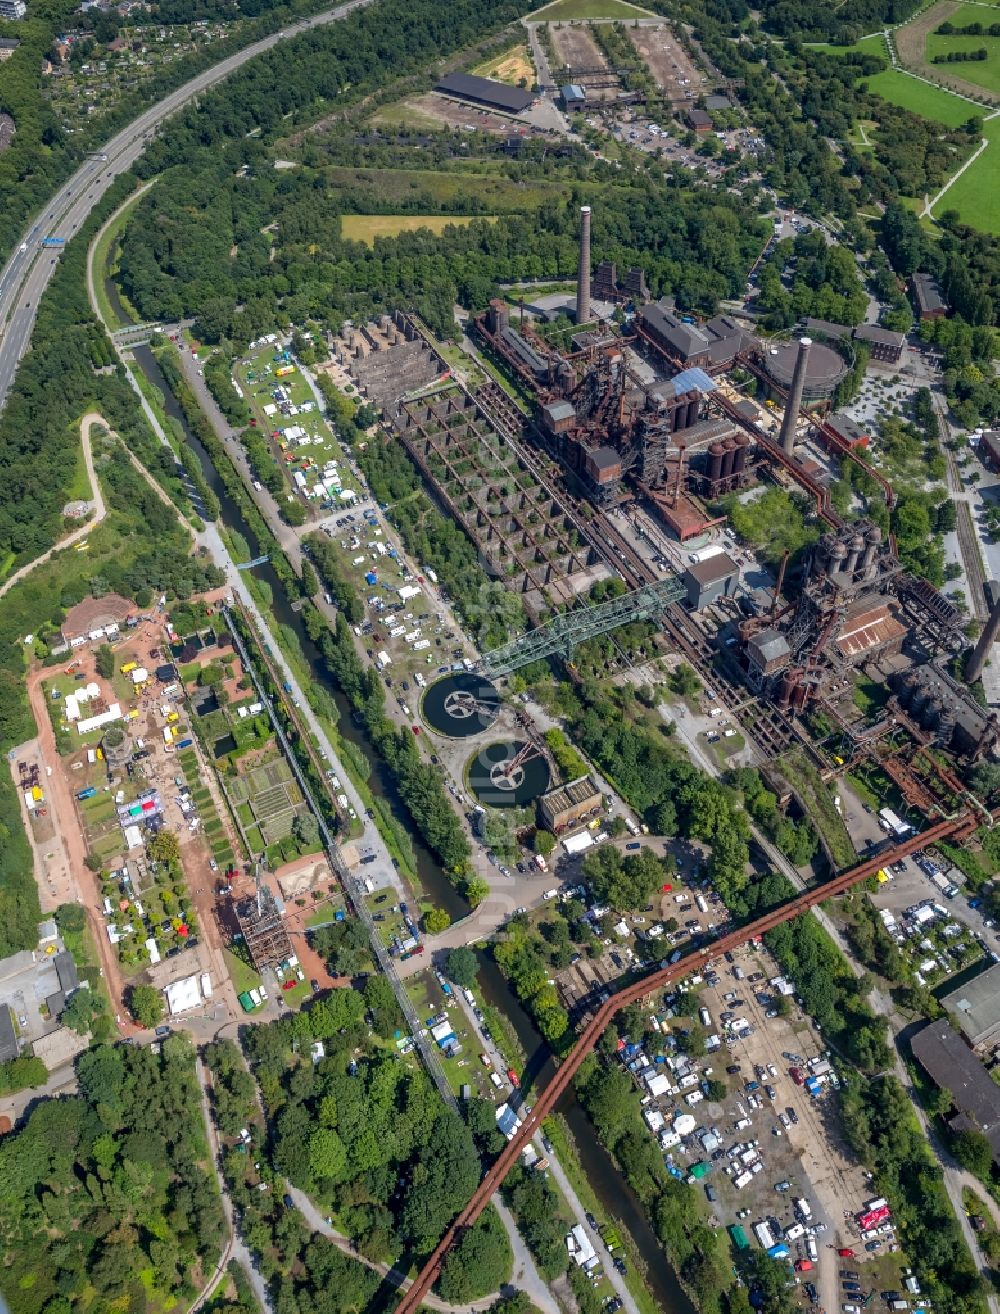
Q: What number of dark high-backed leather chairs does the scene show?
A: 0